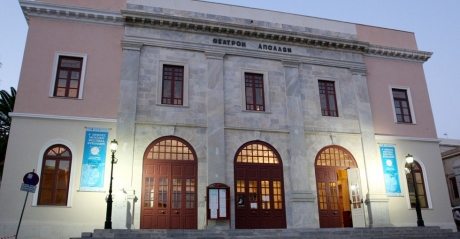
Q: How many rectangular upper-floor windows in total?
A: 5